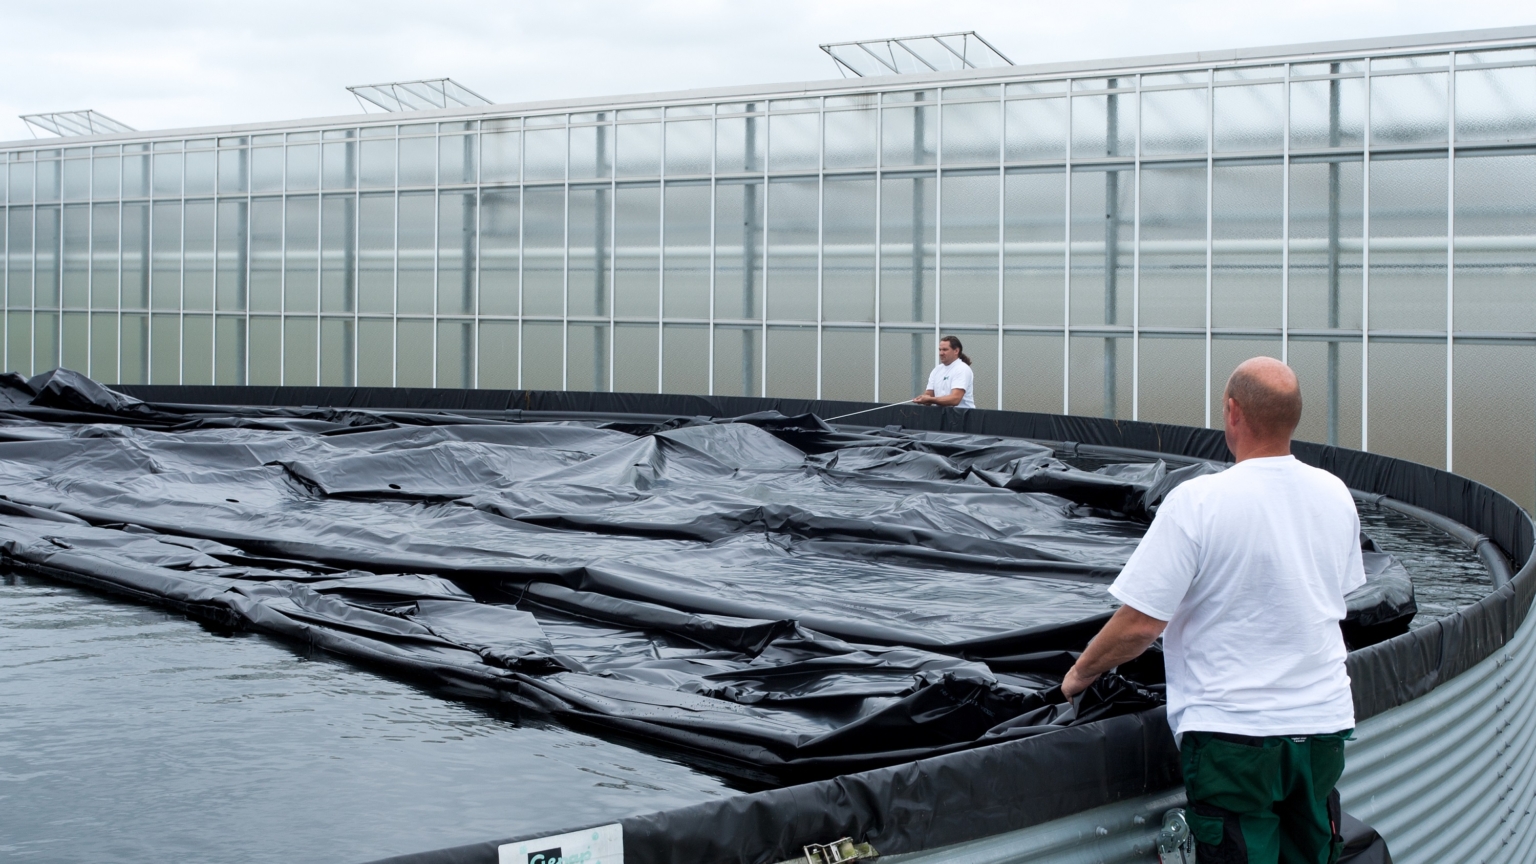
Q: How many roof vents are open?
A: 3